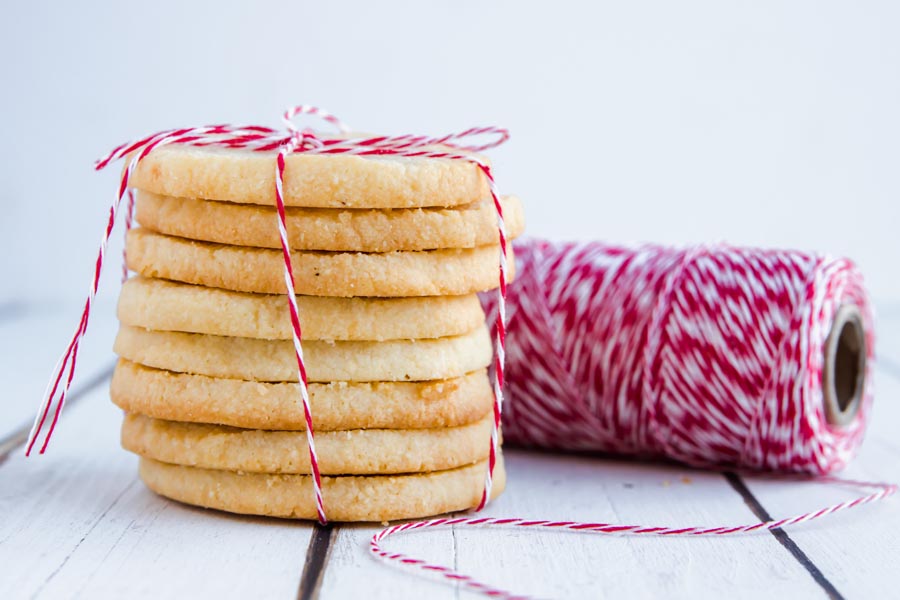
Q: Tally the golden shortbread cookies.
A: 8